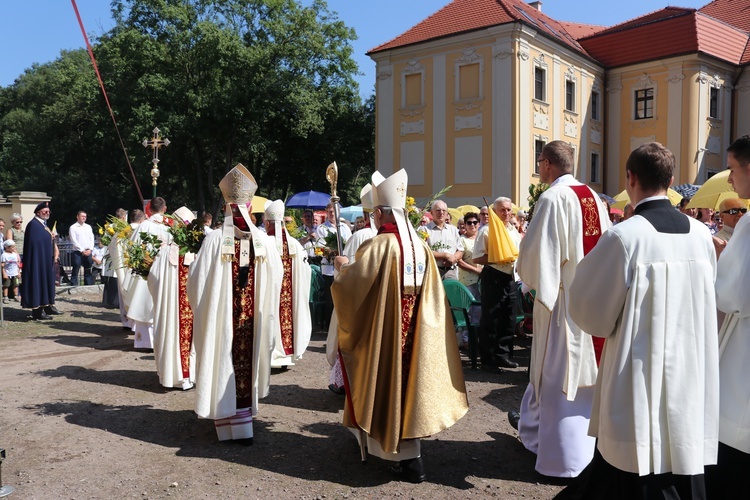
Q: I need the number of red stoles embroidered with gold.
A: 5